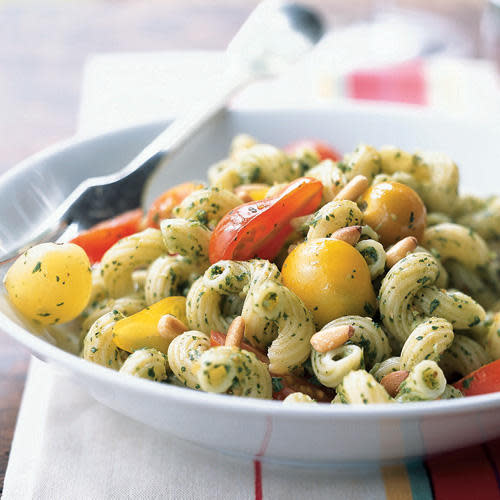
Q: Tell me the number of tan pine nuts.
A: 7